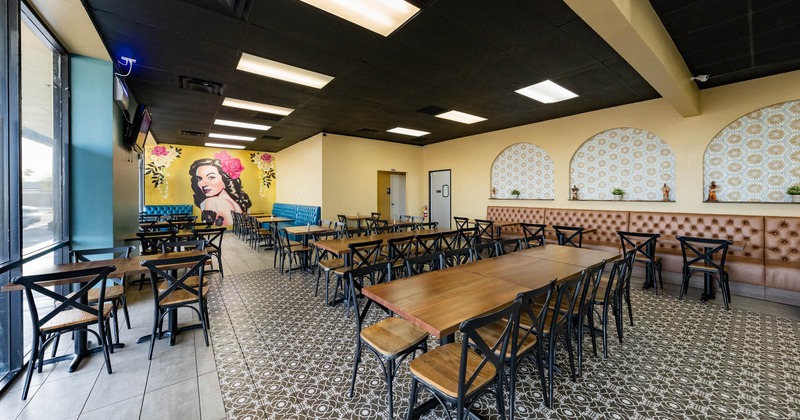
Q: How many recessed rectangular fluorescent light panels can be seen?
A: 9